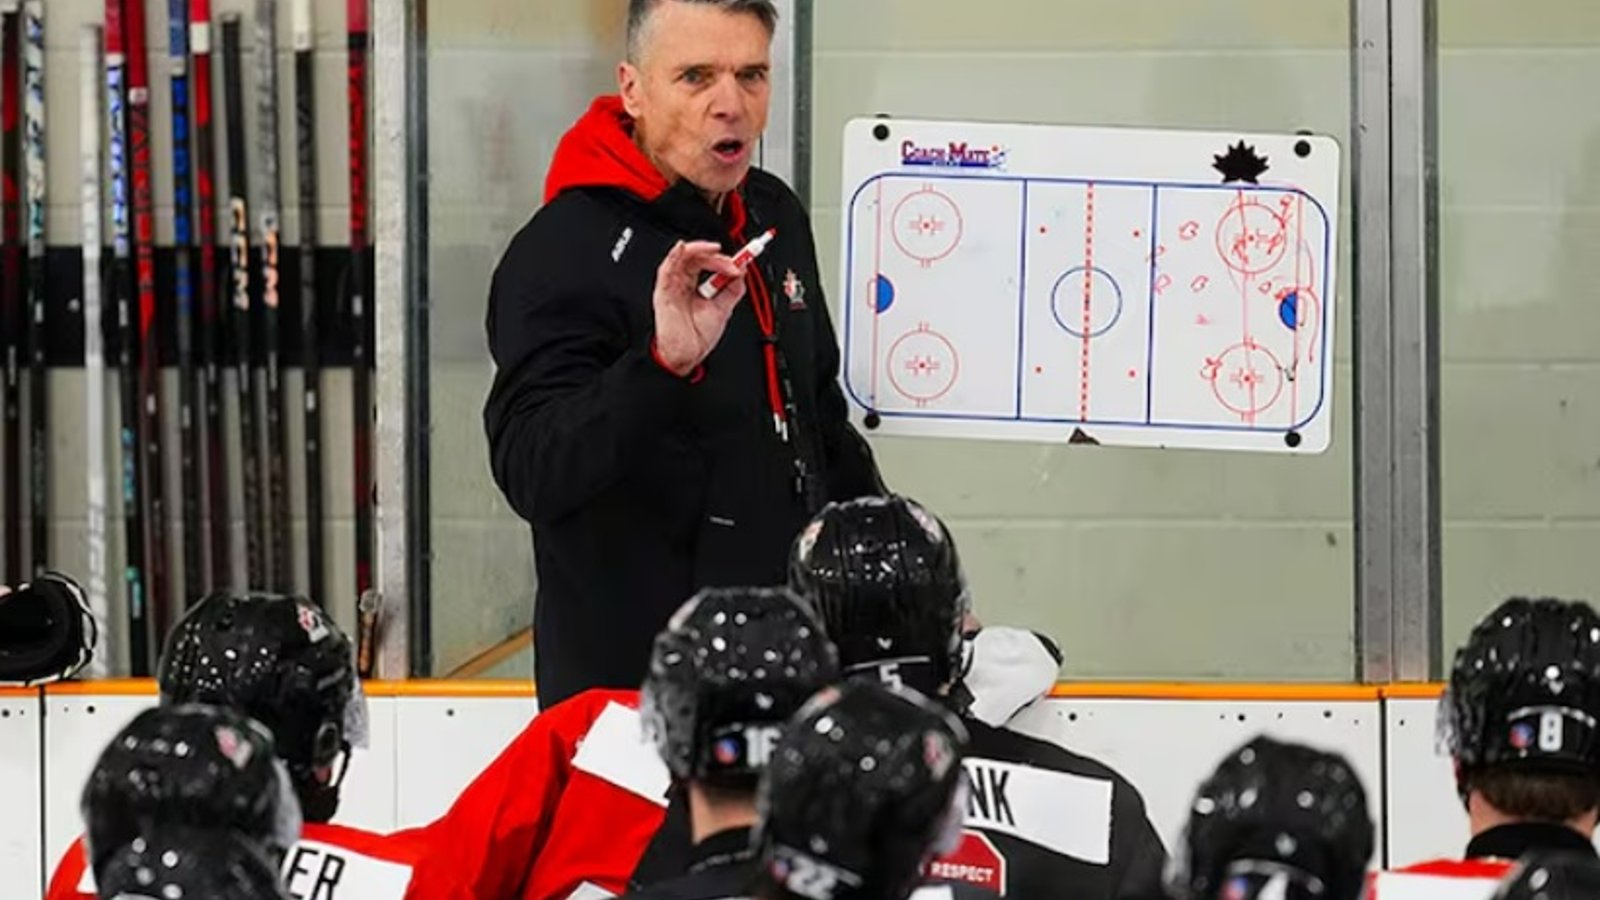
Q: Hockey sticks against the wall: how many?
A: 11